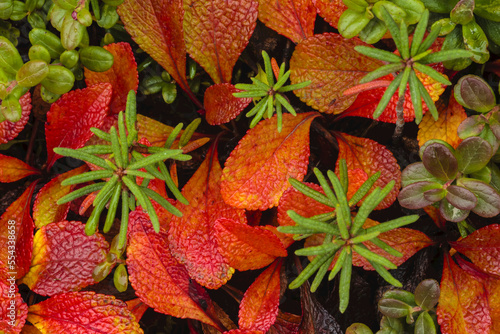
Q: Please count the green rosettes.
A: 4